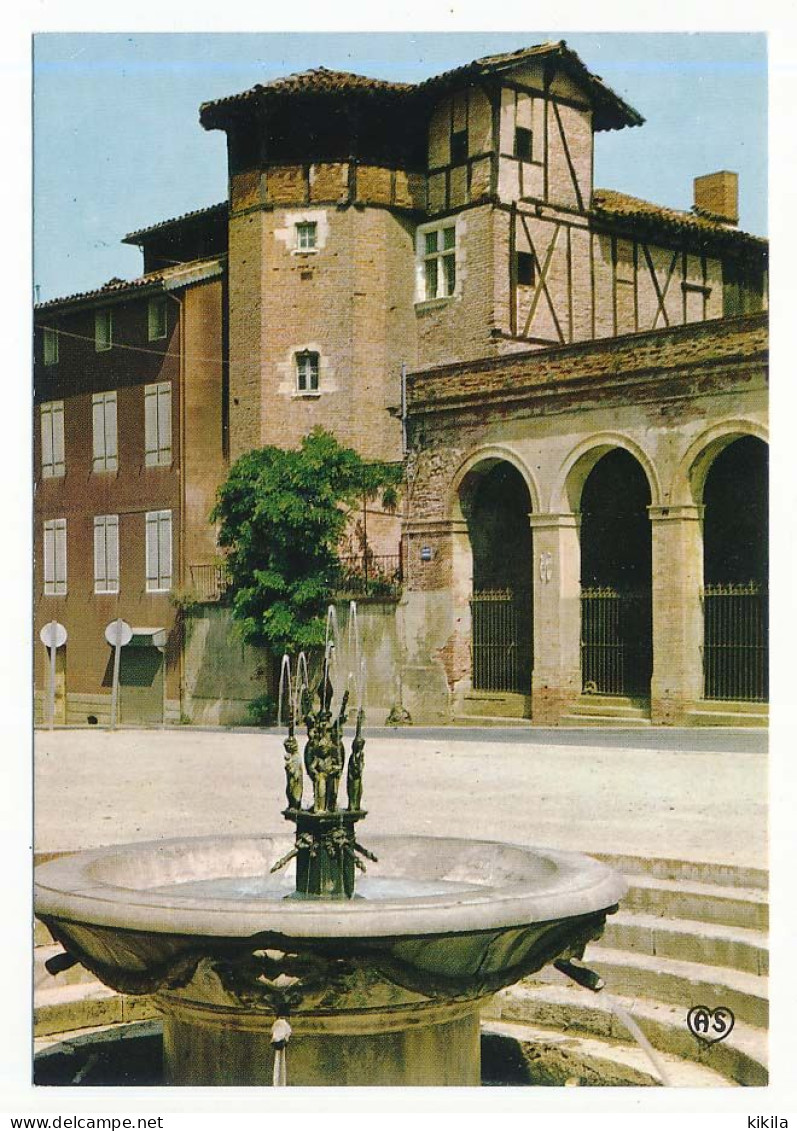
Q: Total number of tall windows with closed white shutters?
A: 6